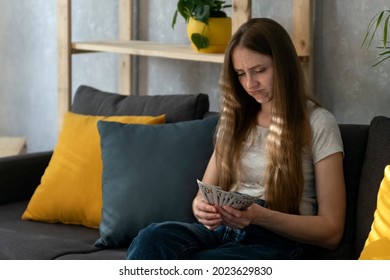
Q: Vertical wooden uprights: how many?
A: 4